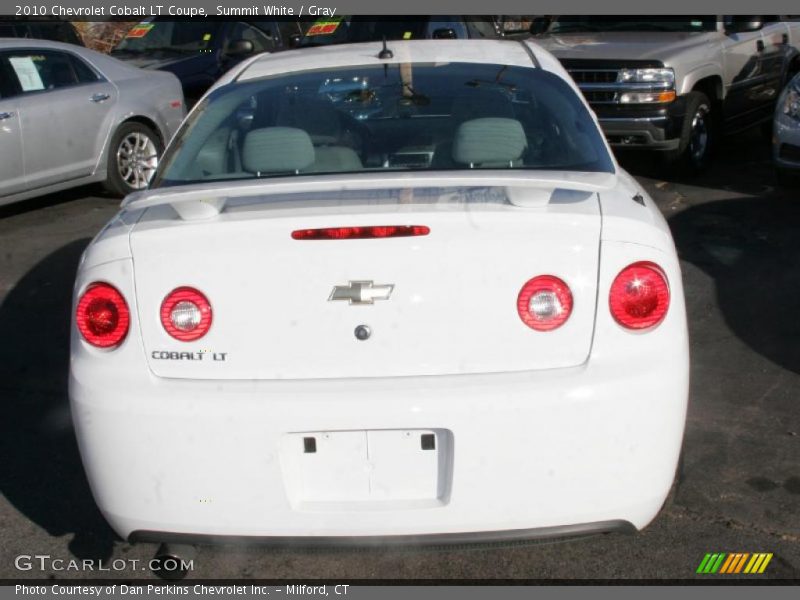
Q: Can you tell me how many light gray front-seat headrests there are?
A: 2